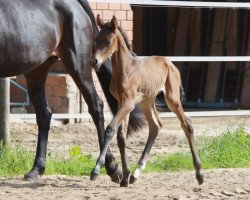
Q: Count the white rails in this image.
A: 3